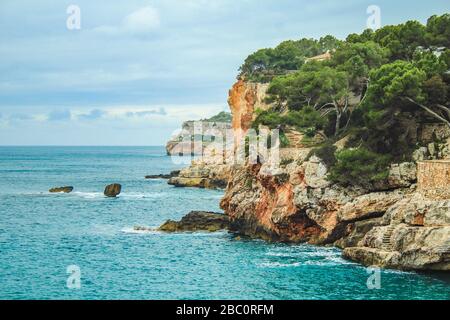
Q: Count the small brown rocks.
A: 2